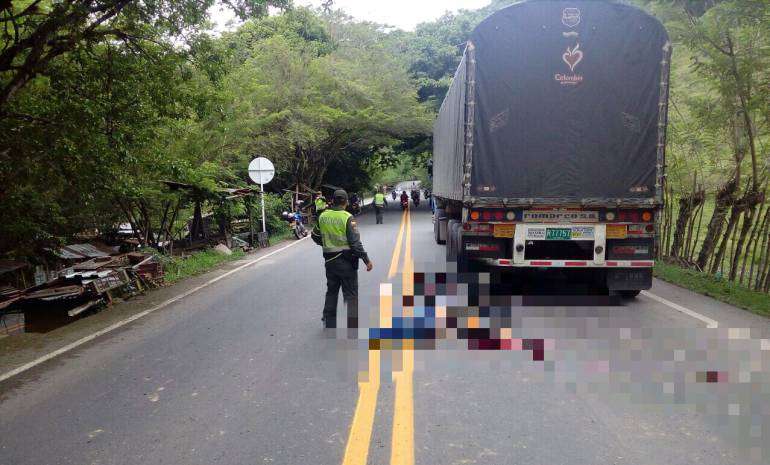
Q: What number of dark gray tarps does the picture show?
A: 1